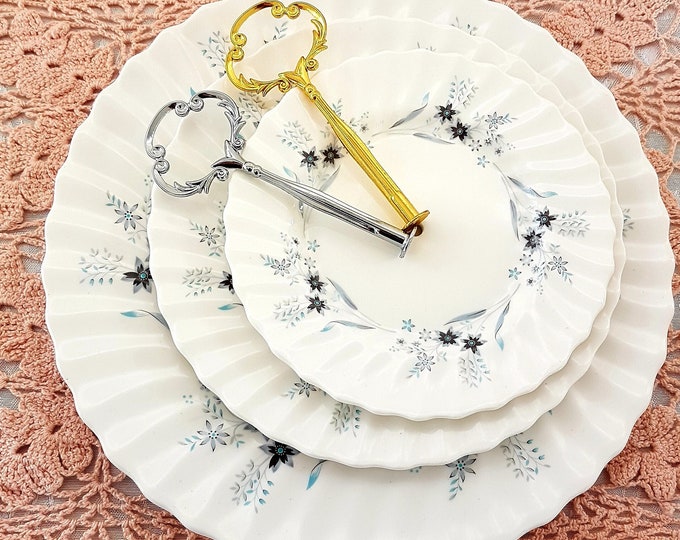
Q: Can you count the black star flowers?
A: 13